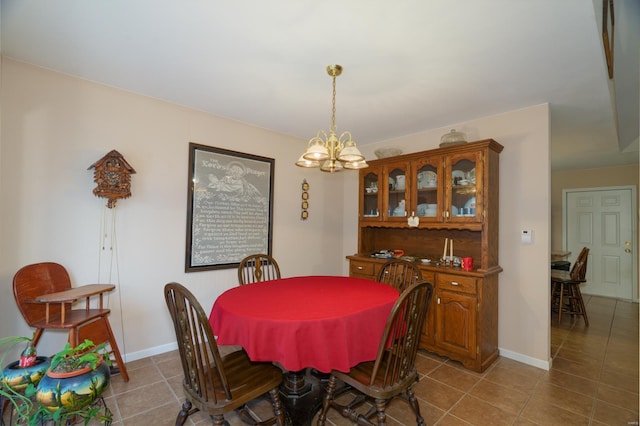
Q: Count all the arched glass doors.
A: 4